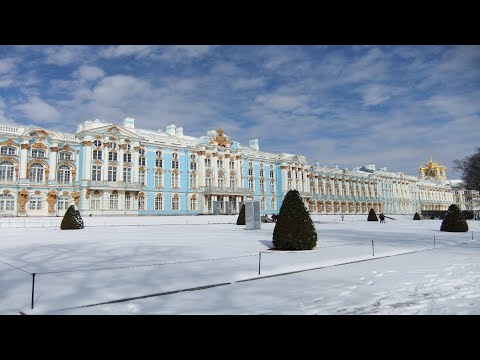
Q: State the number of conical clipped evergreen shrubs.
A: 6